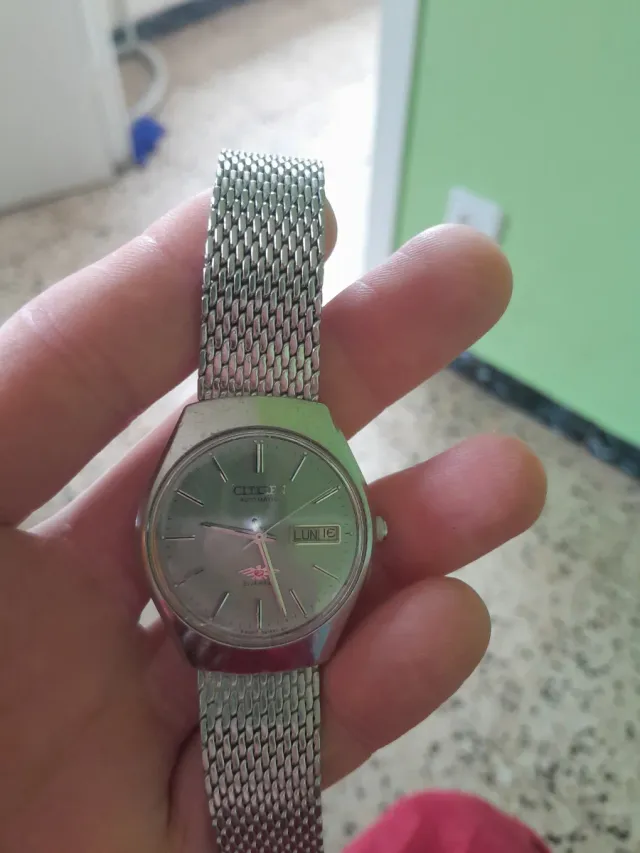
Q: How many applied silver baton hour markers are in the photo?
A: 11